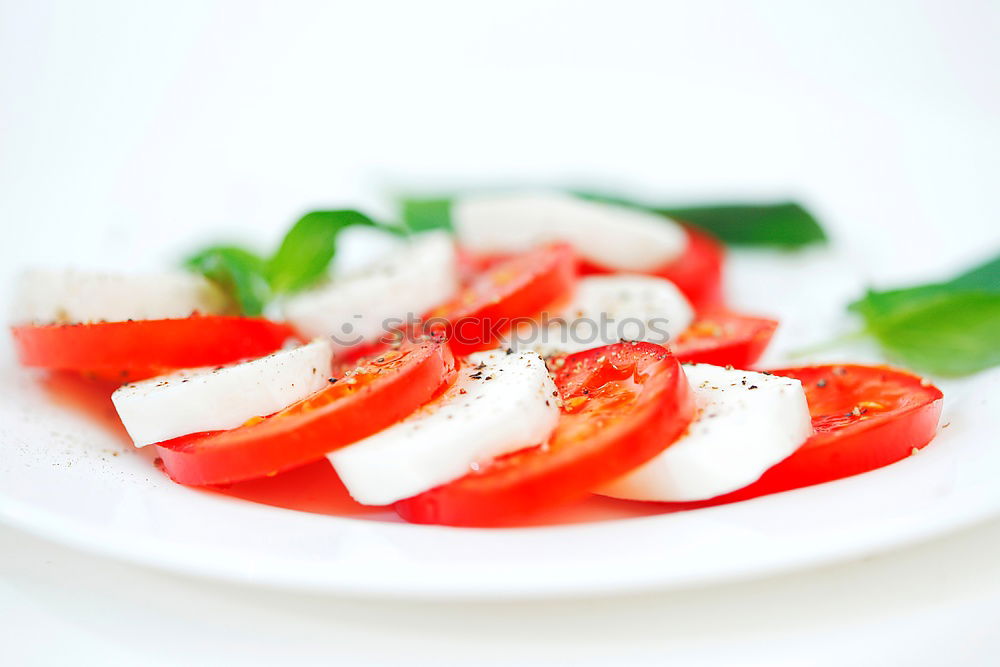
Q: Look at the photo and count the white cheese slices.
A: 7